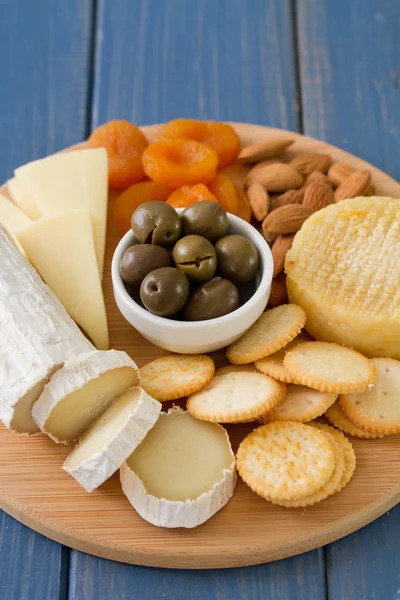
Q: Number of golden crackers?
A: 12